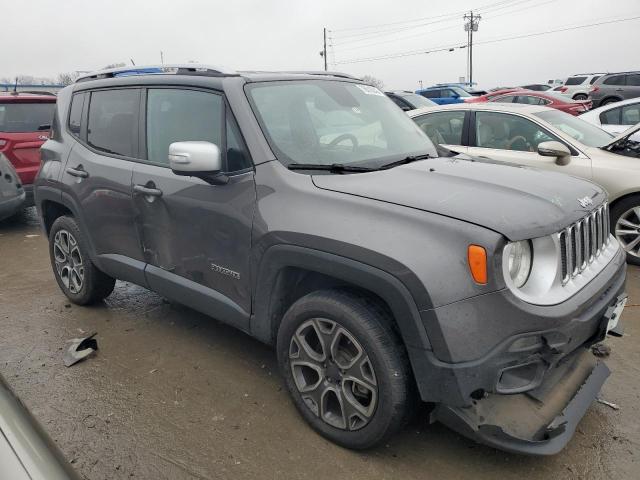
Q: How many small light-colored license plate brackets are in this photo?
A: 1